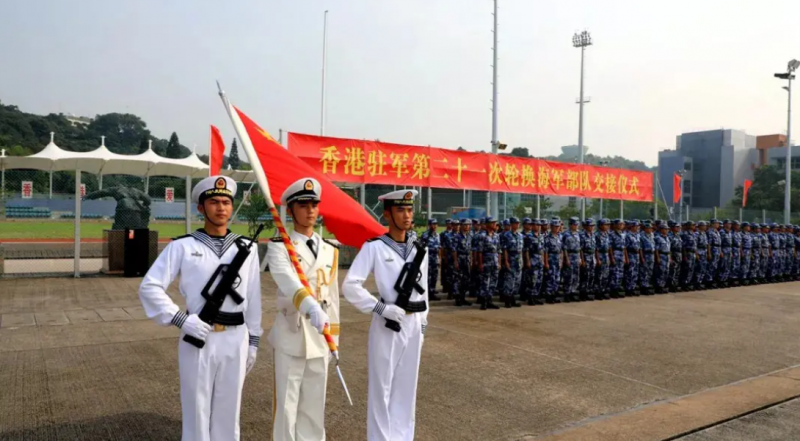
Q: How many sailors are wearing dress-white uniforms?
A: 3